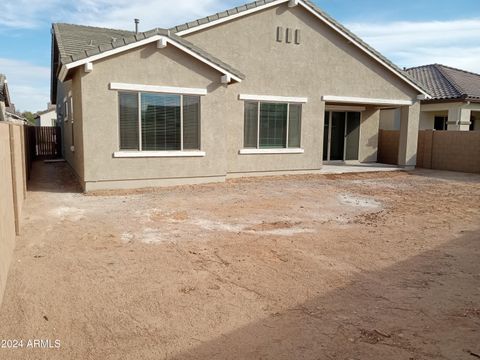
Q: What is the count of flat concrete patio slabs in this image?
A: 1